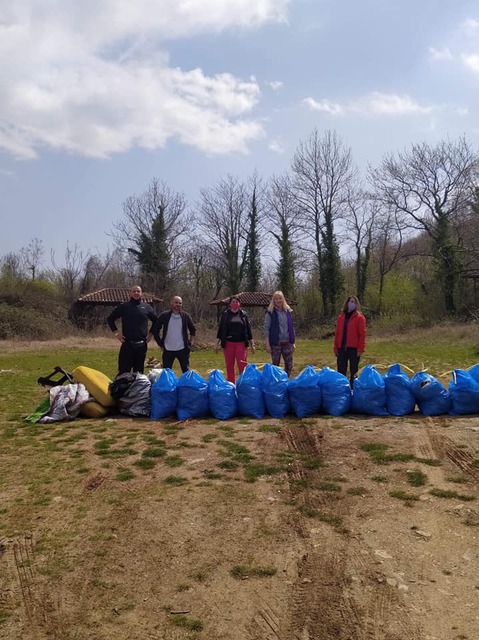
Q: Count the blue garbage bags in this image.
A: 12